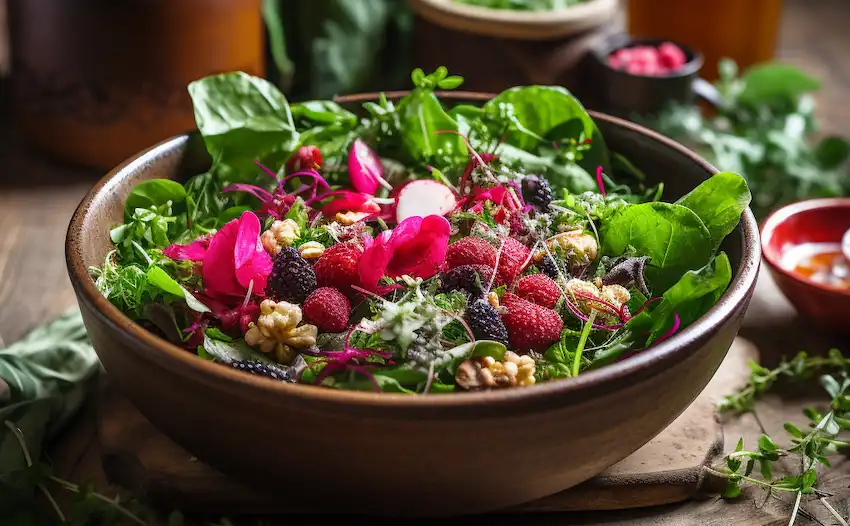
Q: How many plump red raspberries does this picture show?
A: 6